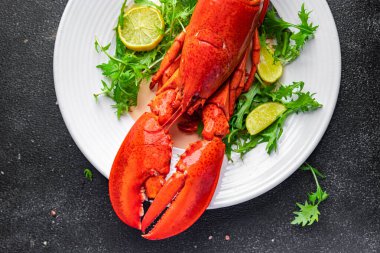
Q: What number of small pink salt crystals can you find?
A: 3